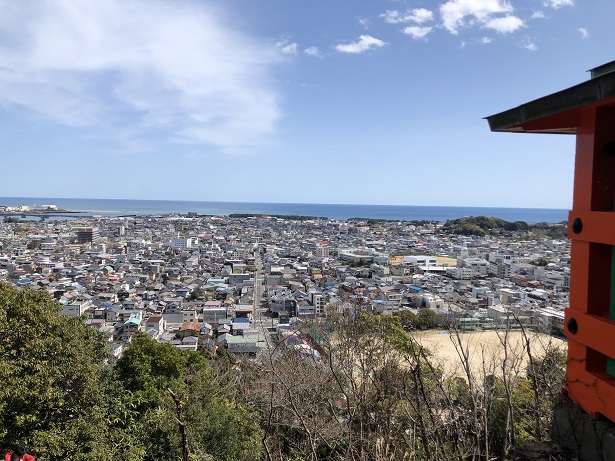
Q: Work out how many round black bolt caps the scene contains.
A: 2